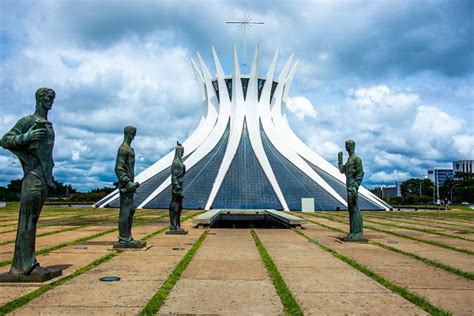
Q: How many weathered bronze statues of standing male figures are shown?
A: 4